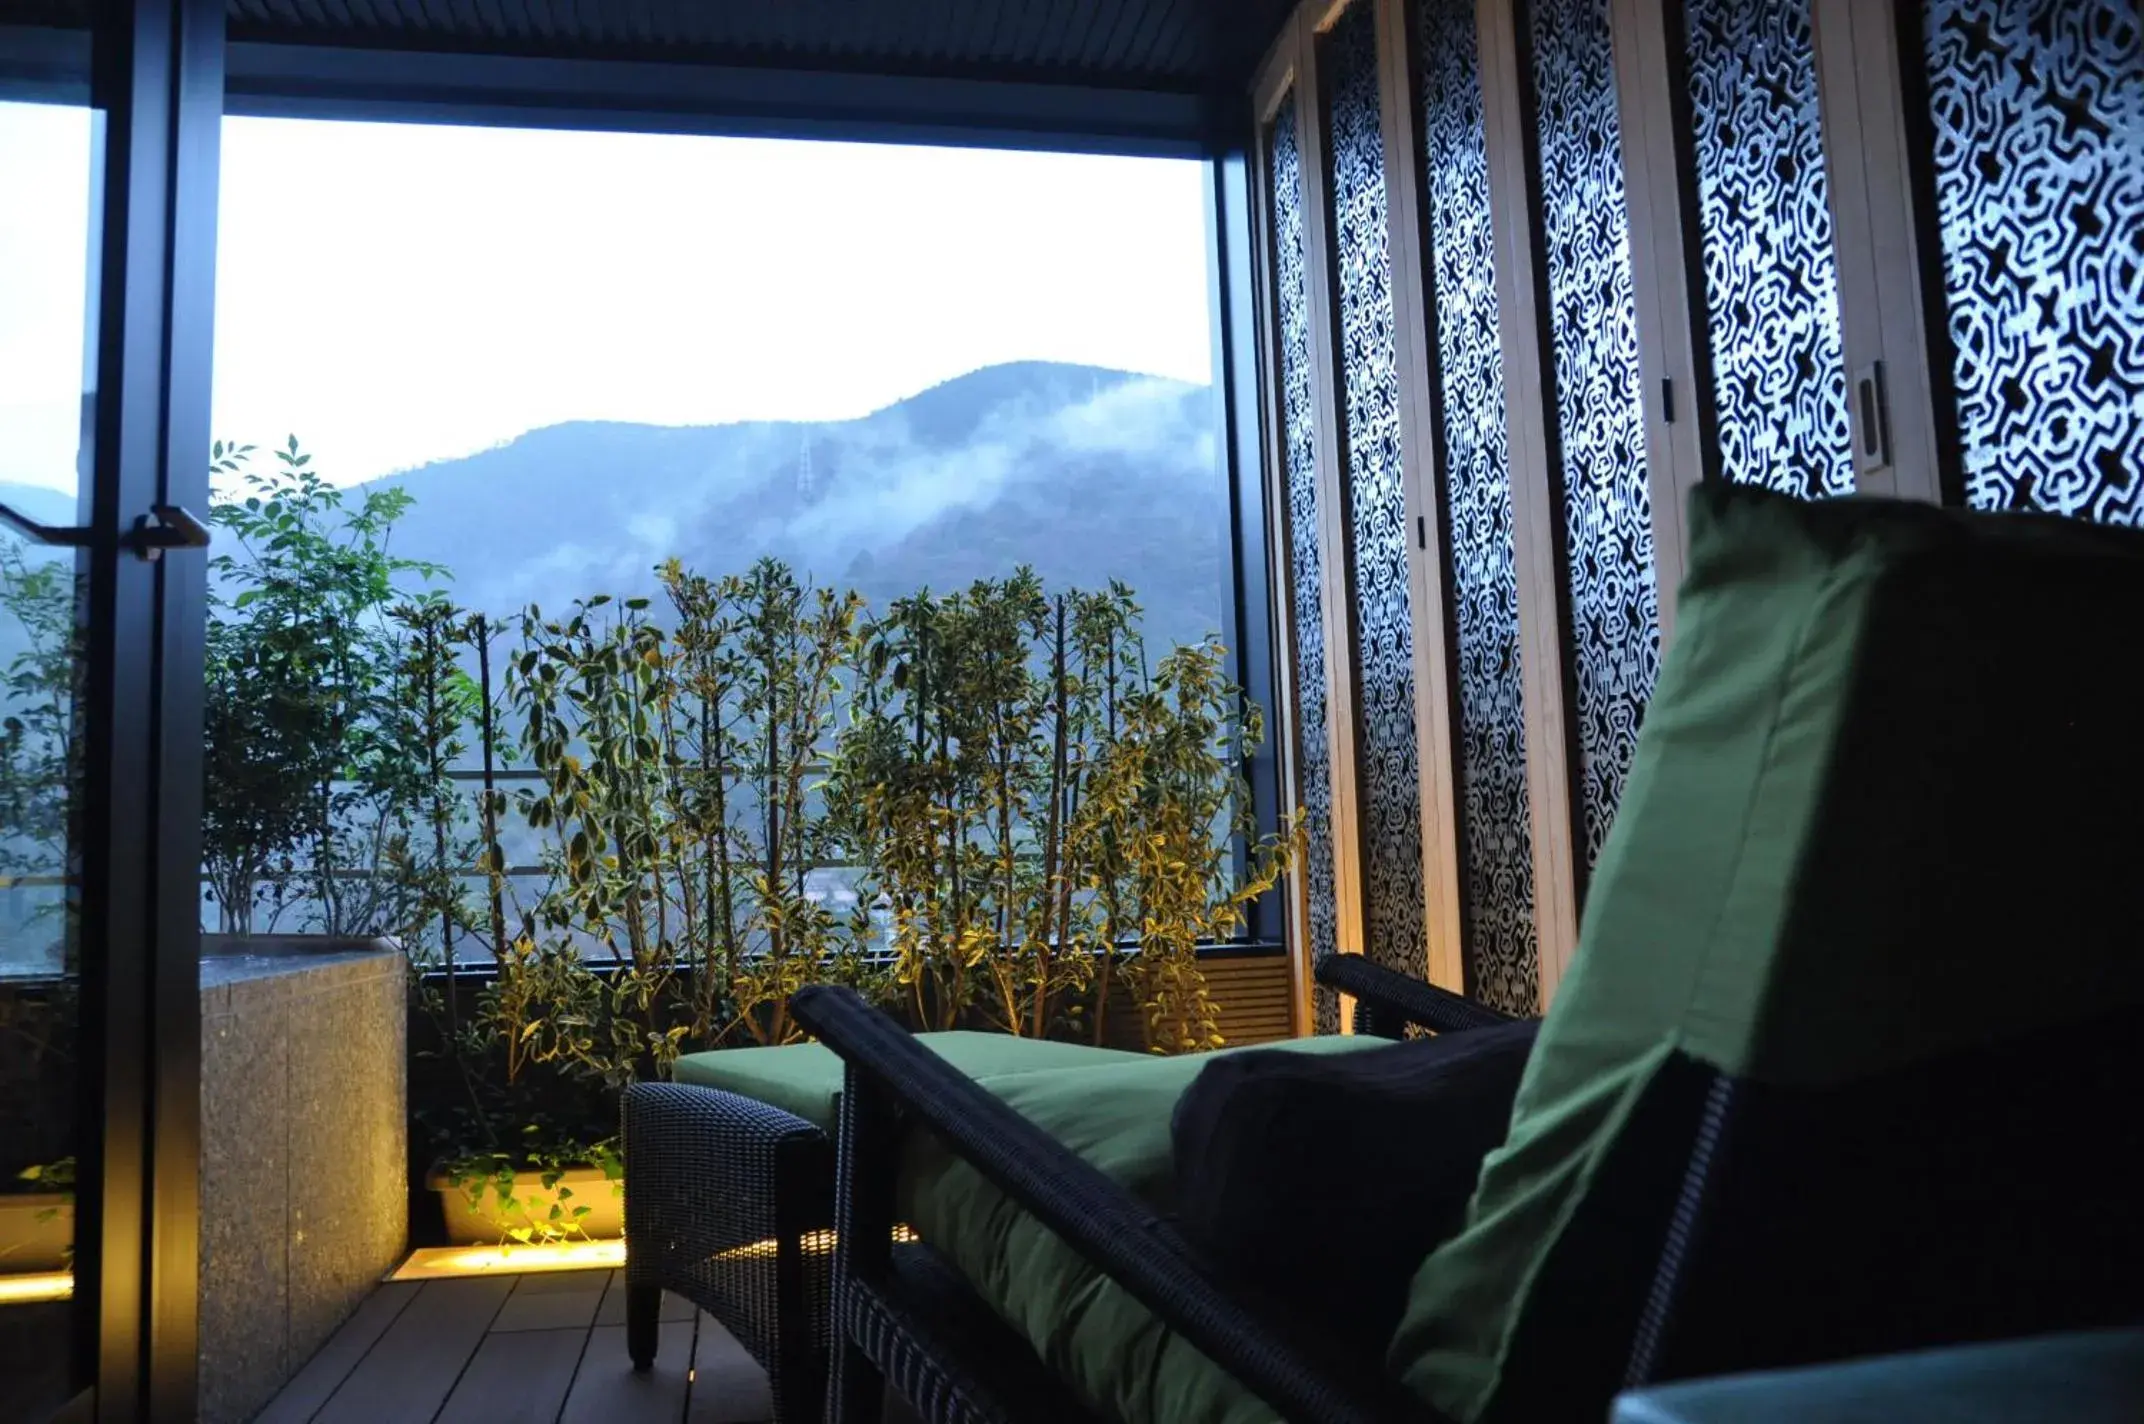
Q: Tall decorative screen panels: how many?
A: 6